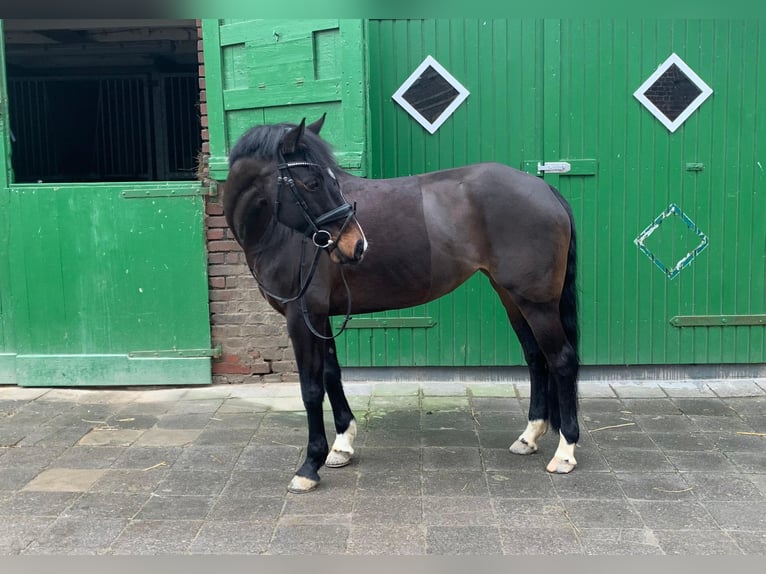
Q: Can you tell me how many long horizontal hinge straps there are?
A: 4